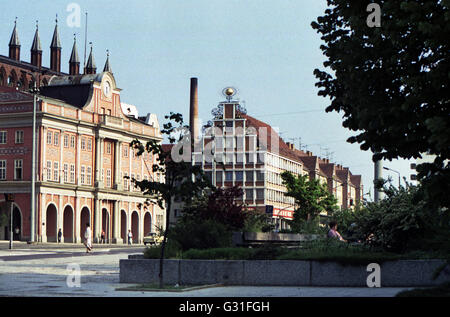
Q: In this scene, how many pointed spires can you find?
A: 6